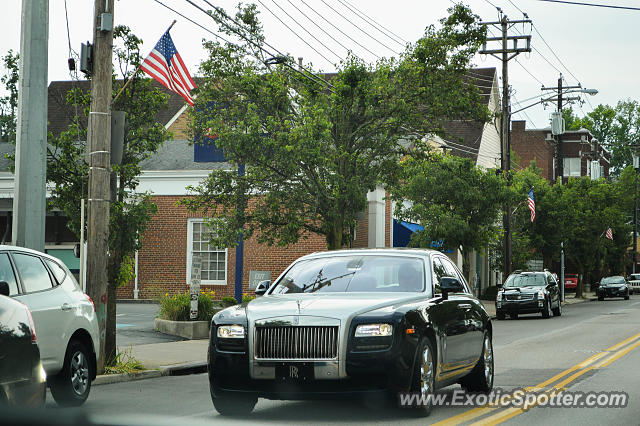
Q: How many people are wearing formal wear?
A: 0